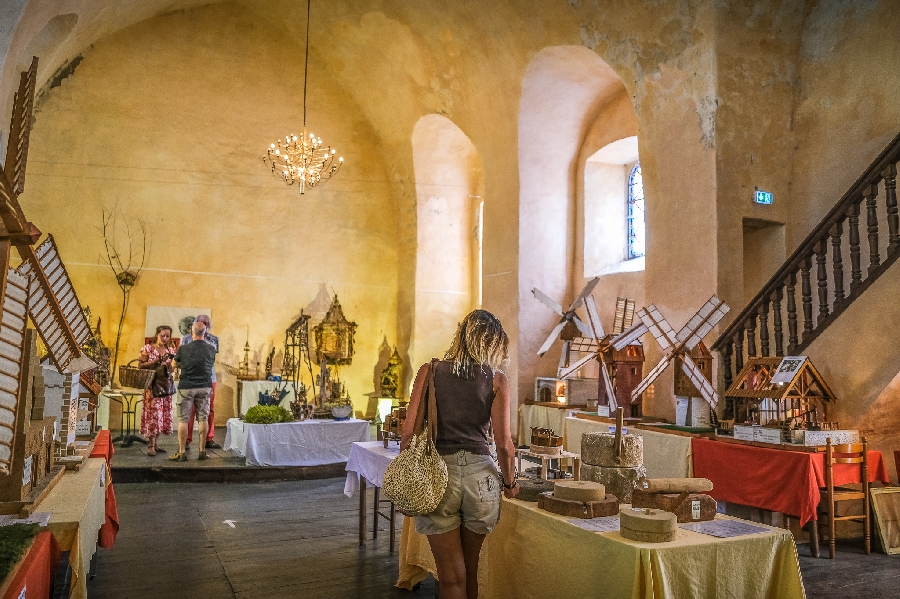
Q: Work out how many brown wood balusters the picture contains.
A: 12